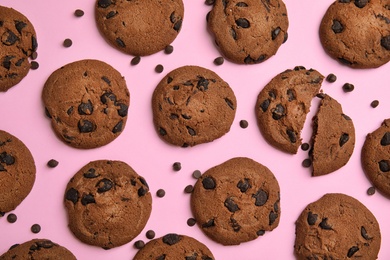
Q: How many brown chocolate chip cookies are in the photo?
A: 14